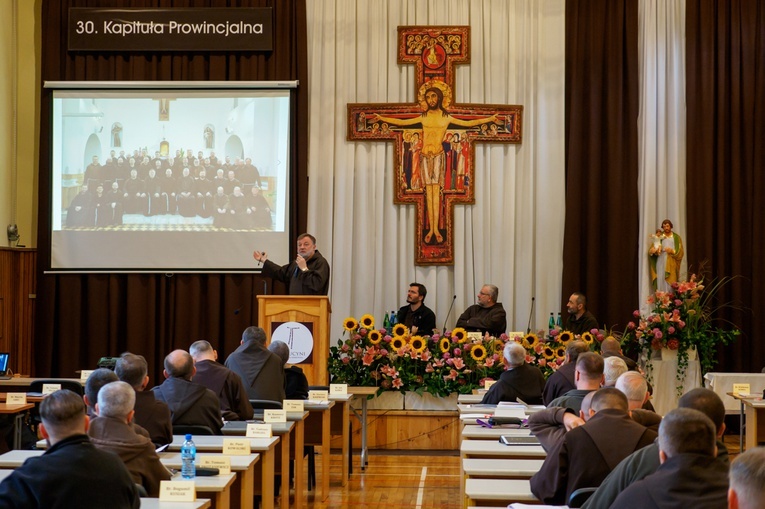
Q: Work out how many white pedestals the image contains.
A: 1